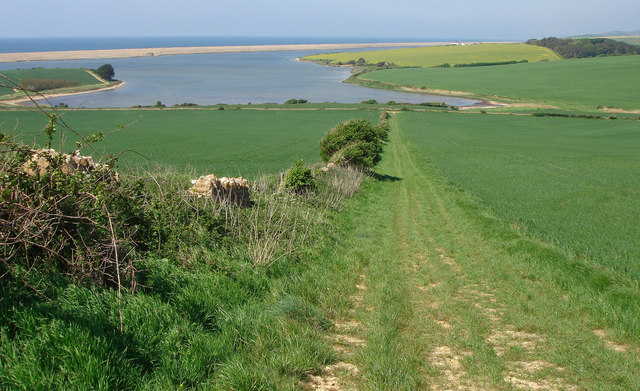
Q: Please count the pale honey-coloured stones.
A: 2